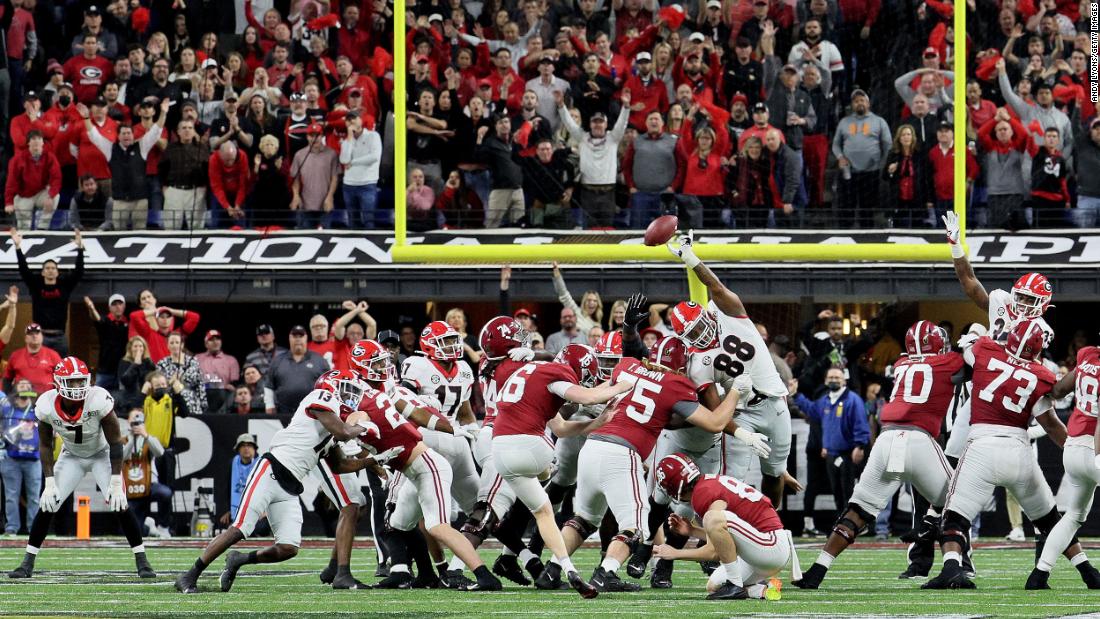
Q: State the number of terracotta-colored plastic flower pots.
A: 0